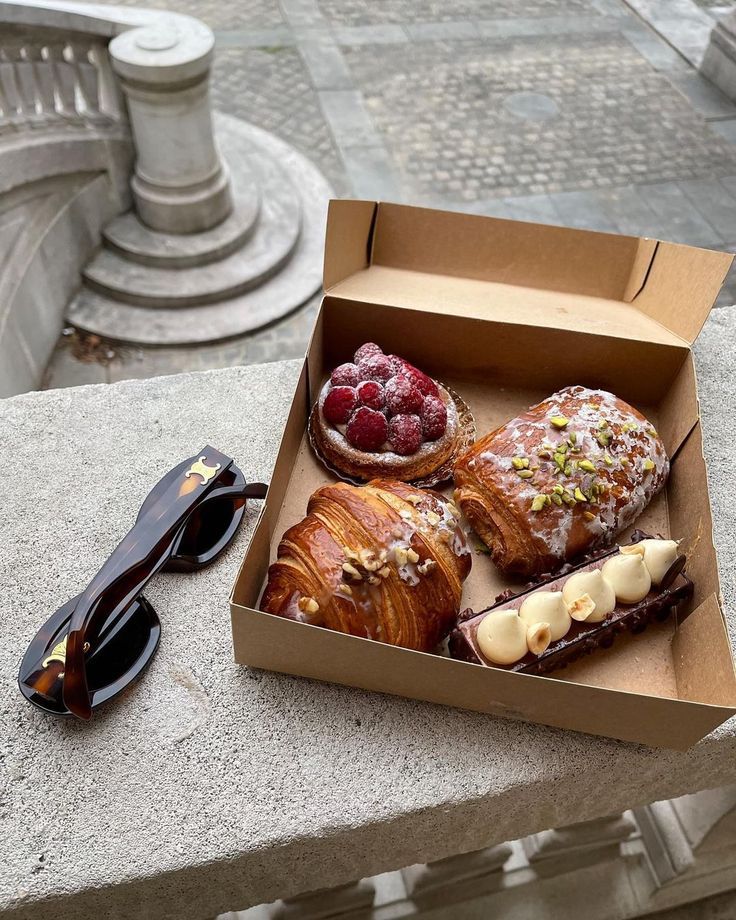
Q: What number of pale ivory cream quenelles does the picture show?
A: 5